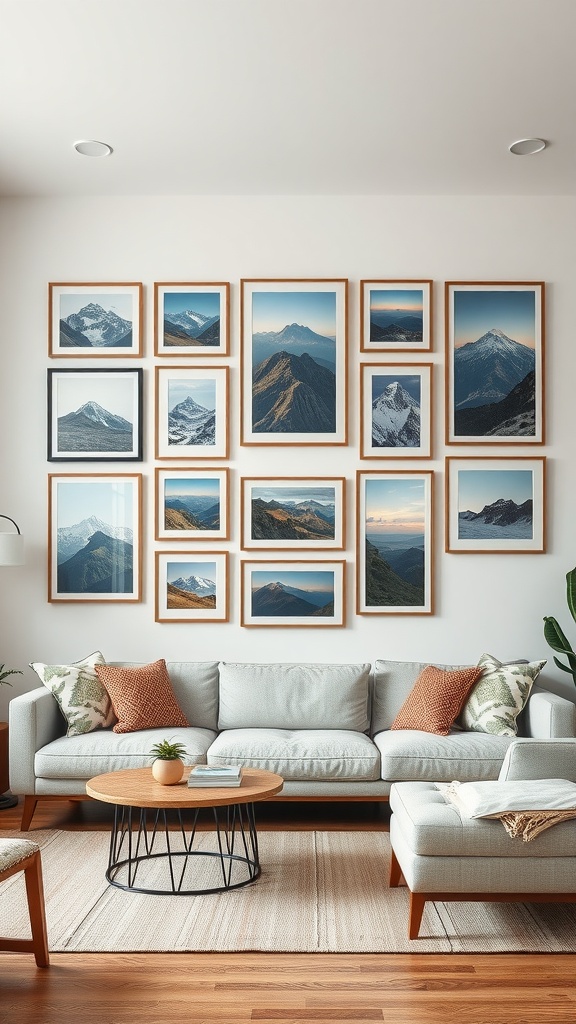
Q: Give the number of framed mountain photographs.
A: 15